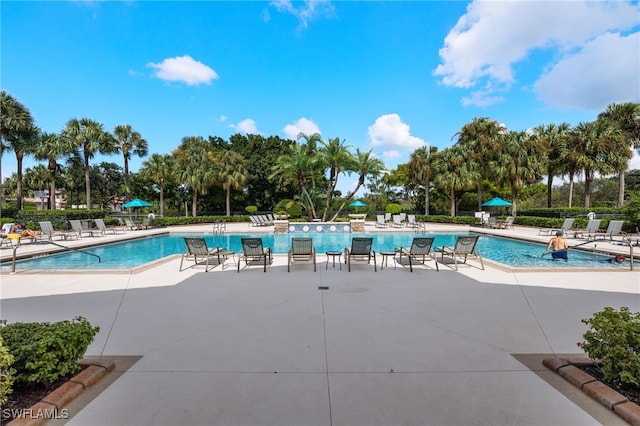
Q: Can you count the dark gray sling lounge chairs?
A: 6